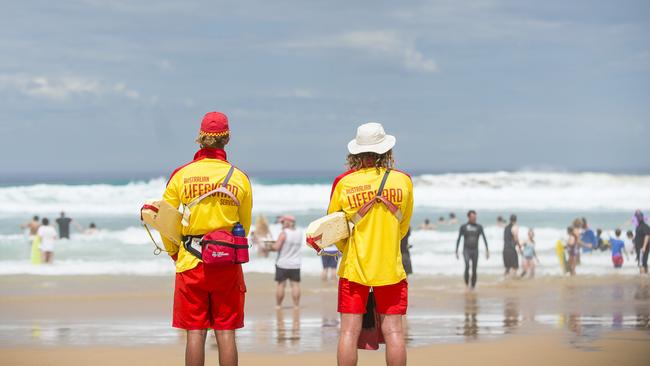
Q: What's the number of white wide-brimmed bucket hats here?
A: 1